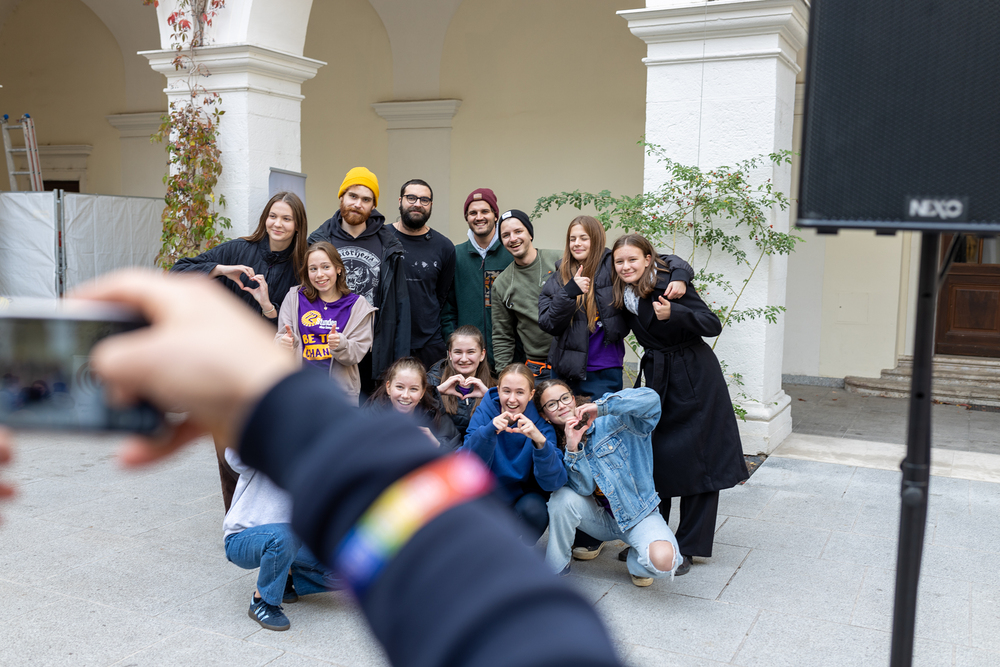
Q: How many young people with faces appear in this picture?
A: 12